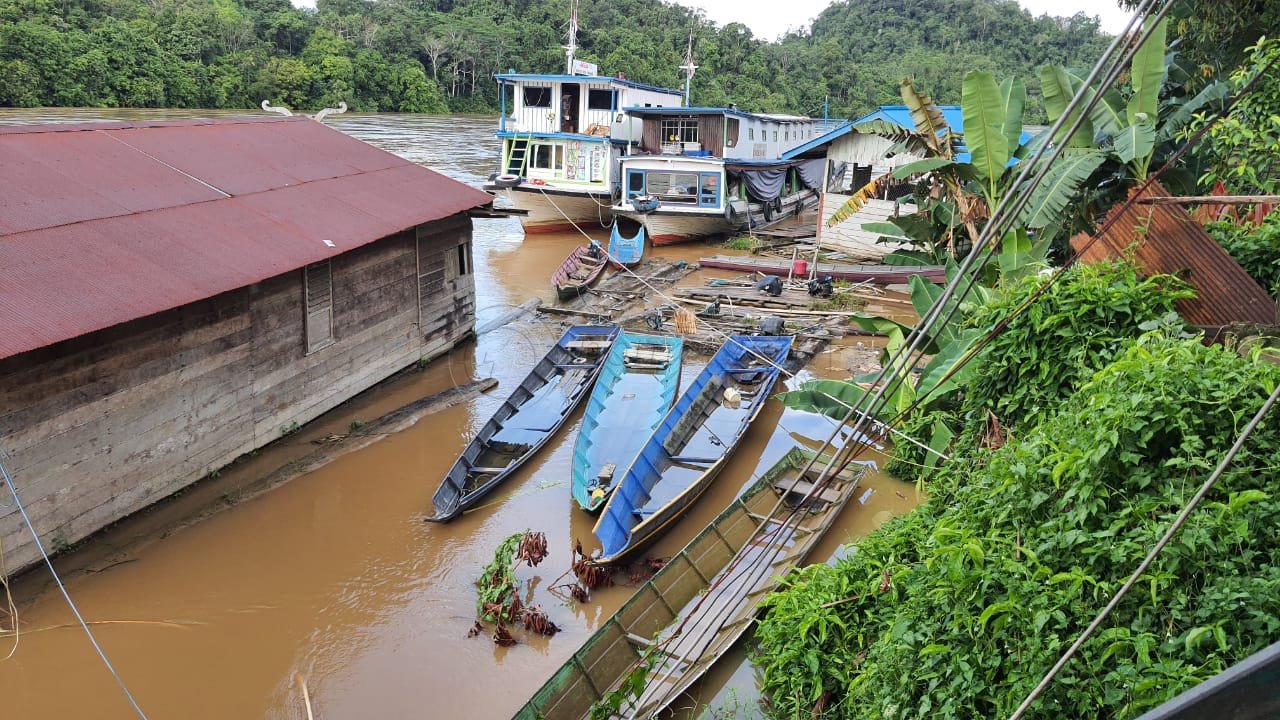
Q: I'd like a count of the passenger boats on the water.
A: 2